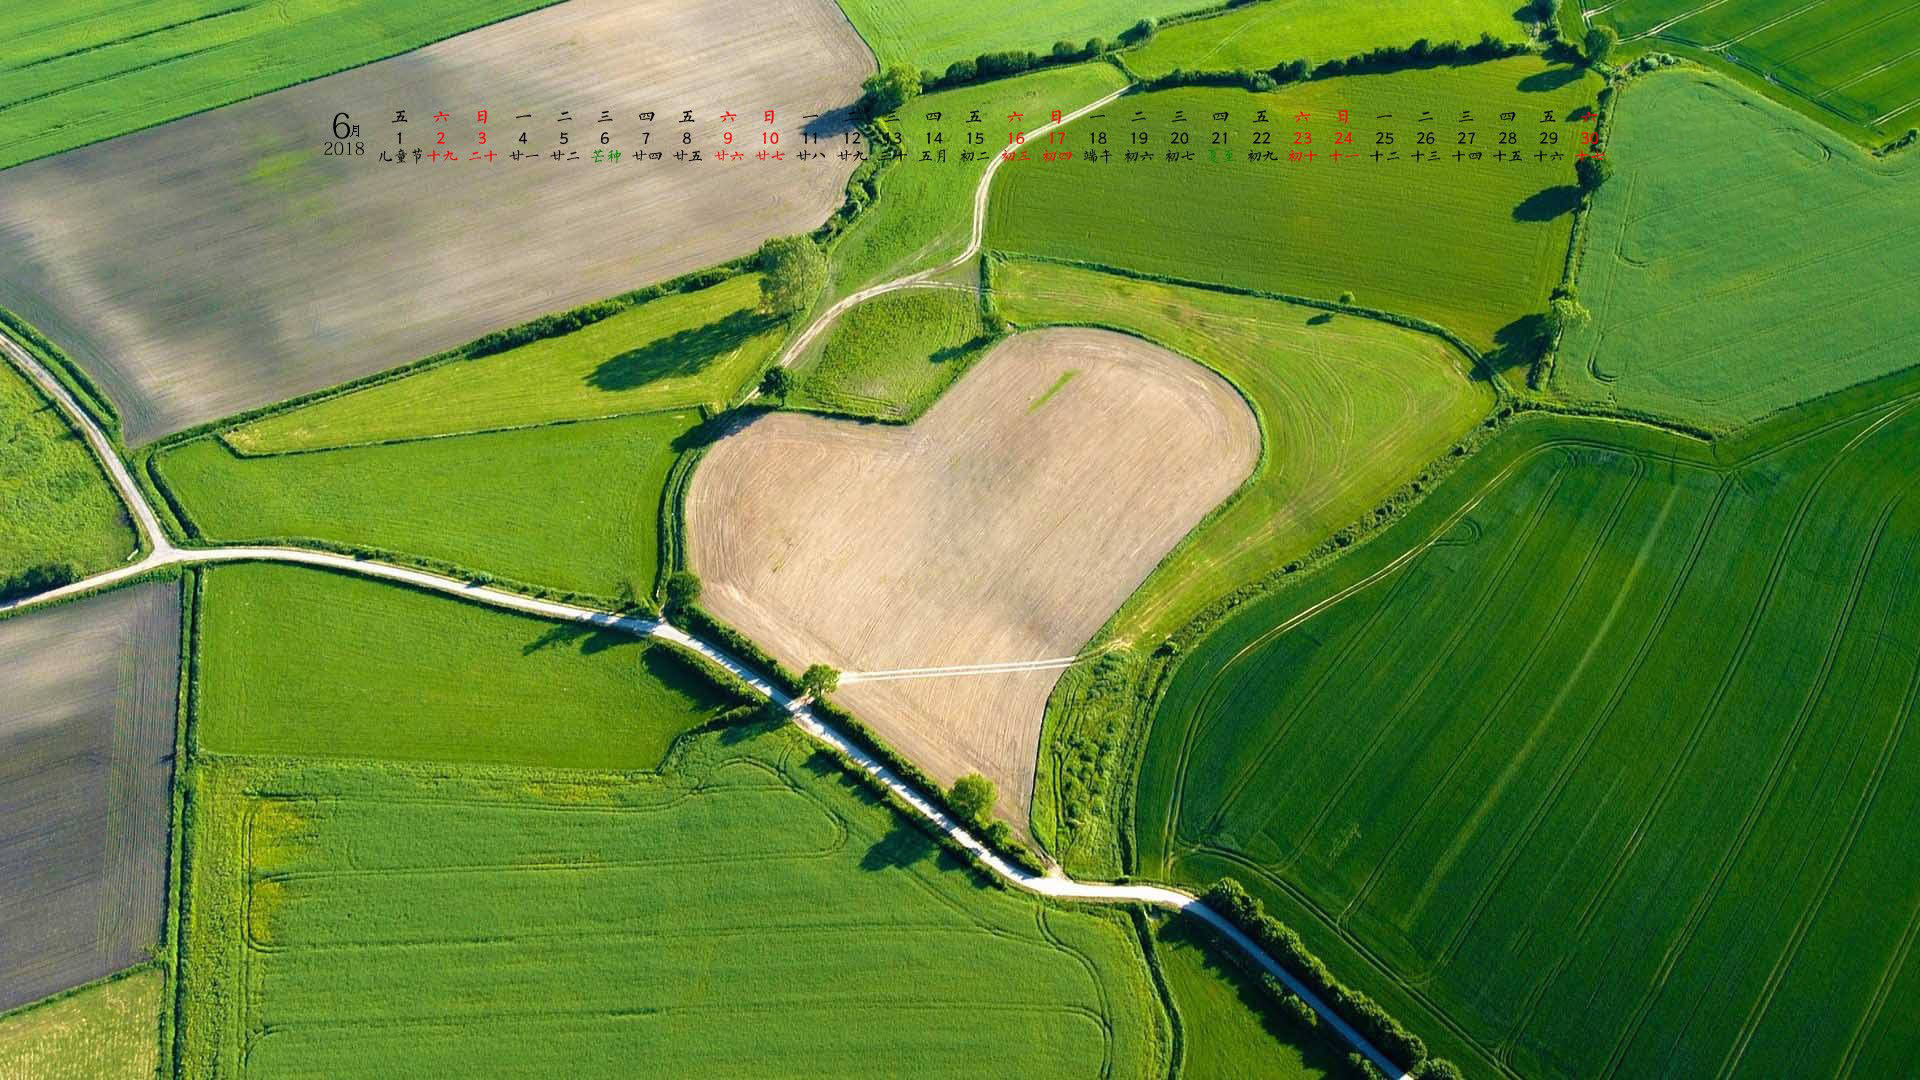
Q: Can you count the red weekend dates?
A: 9